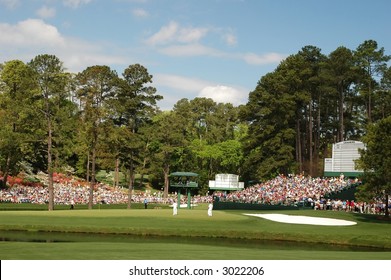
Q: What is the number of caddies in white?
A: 2